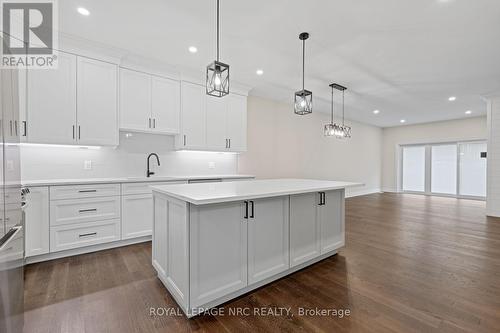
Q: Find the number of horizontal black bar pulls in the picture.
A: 3